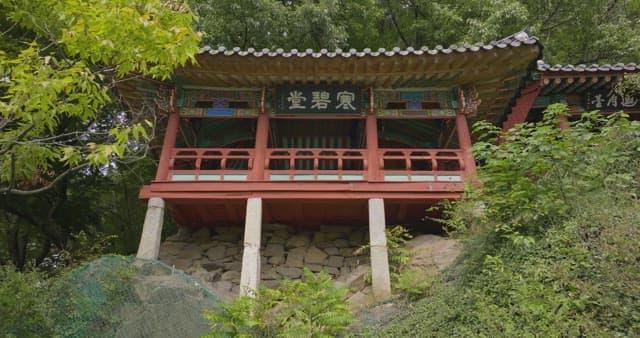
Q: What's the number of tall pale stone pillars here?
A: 3